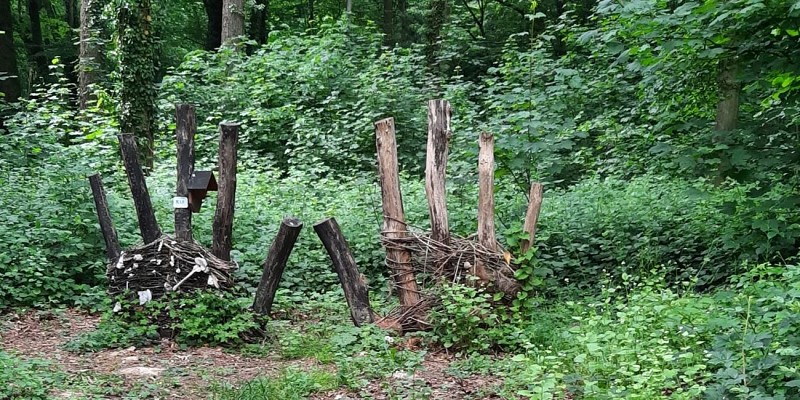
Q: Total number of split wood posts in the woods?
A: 10